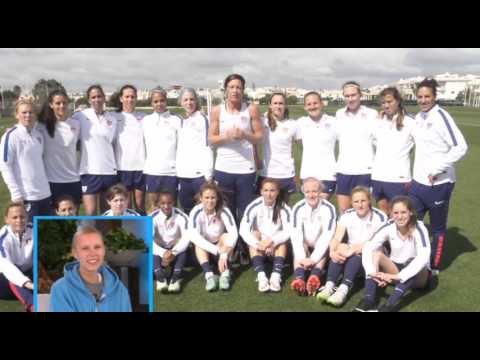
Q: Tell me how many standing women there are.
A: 12